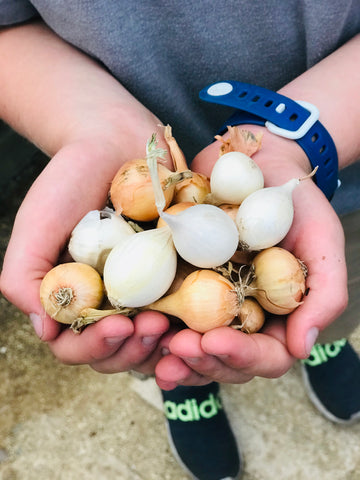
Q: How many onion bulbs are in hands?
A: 13